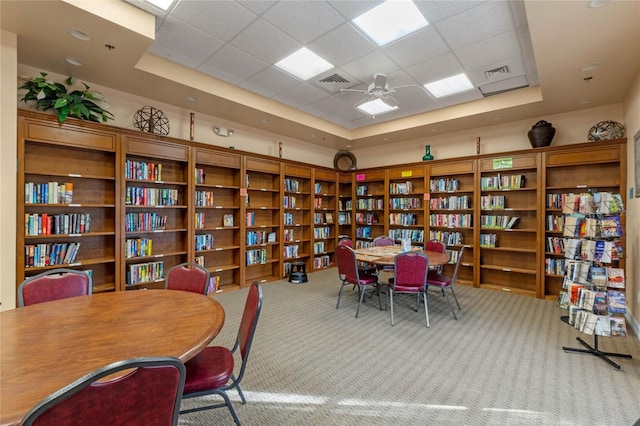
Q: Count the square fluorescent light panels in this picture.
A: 5